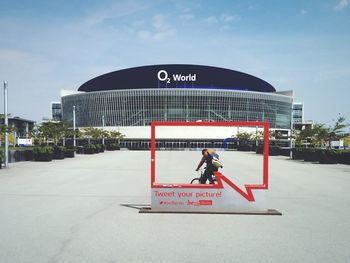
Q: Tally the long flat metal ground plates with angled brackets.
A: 1